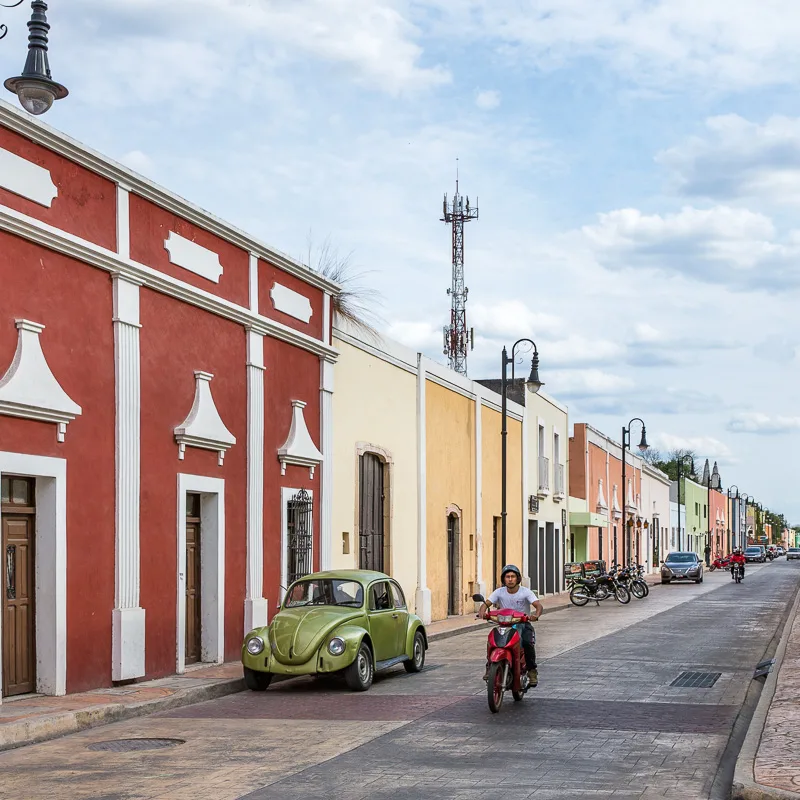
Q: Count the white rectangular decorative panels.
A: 3